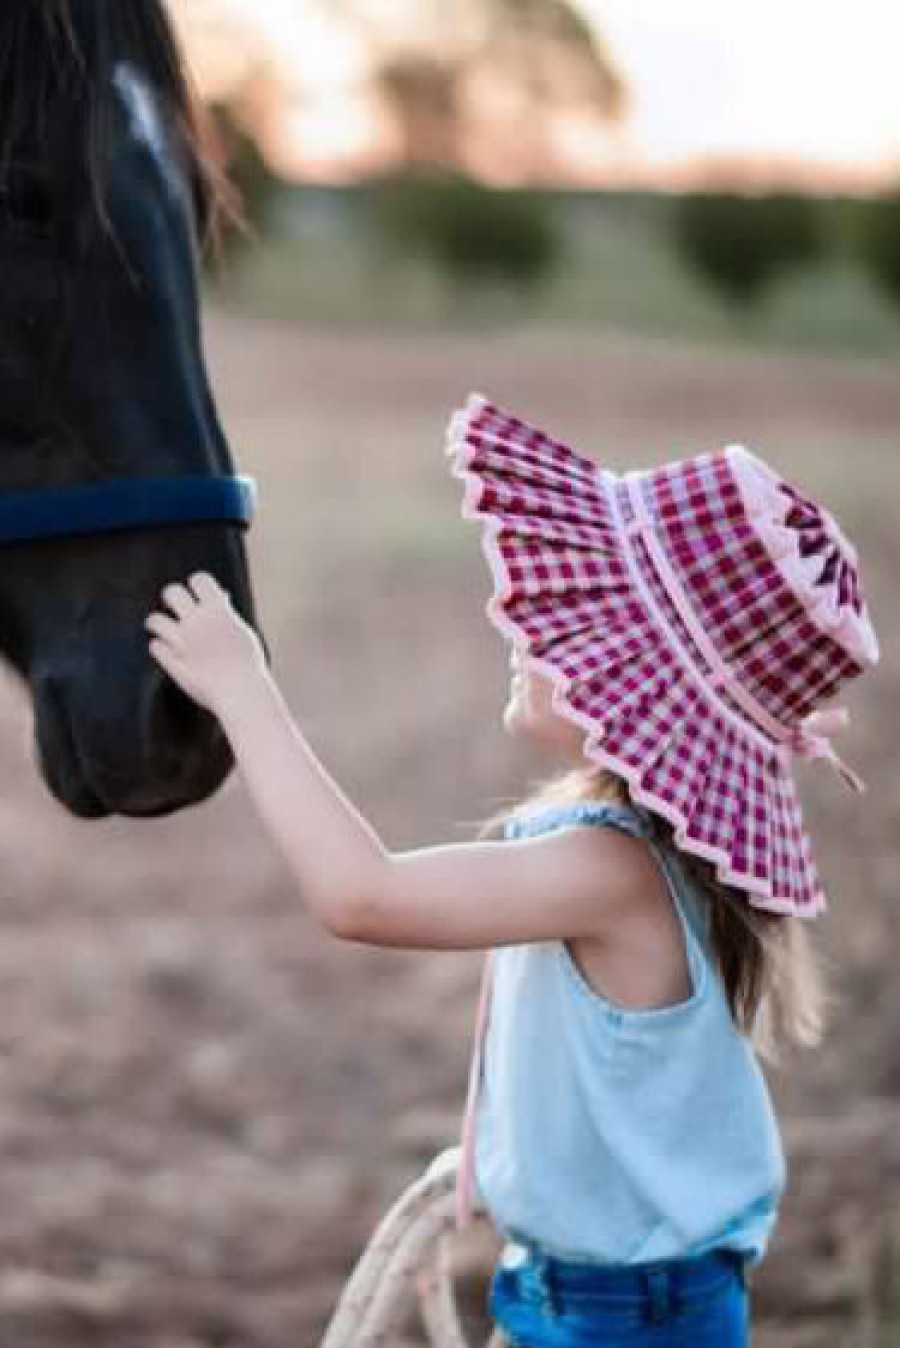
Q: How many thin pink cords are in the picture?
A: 1